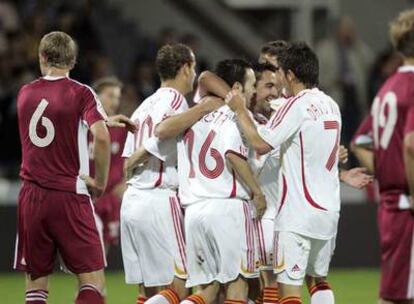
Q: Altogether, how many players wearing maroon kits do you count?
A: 3